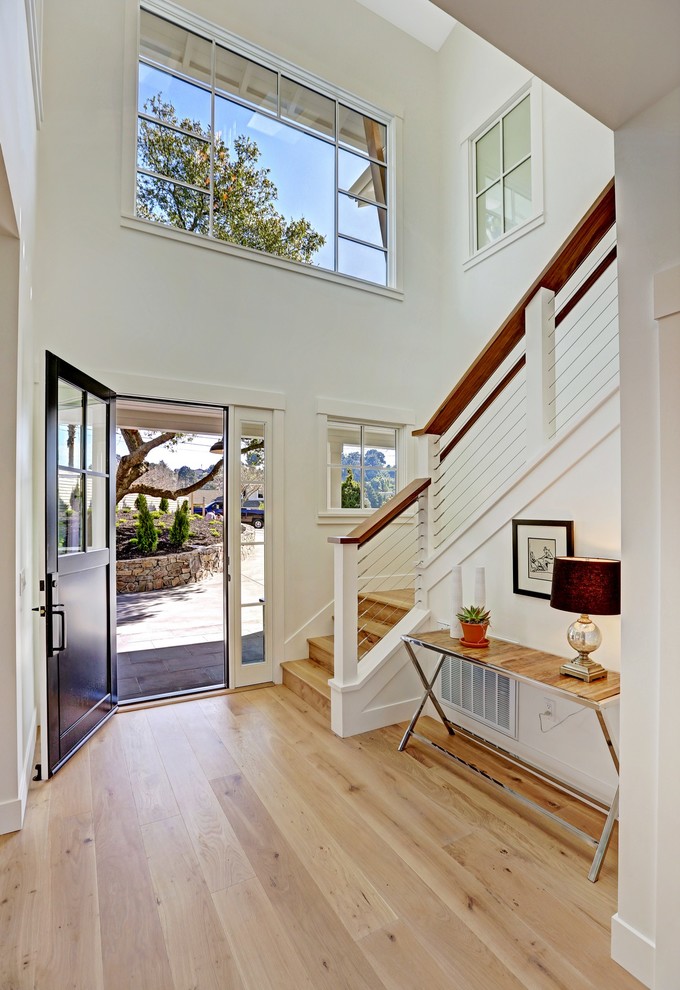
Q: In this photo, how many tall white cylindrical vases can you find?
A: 2